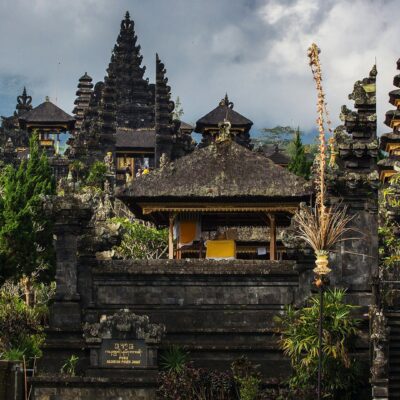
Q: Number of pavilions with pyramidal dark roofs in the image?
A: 3